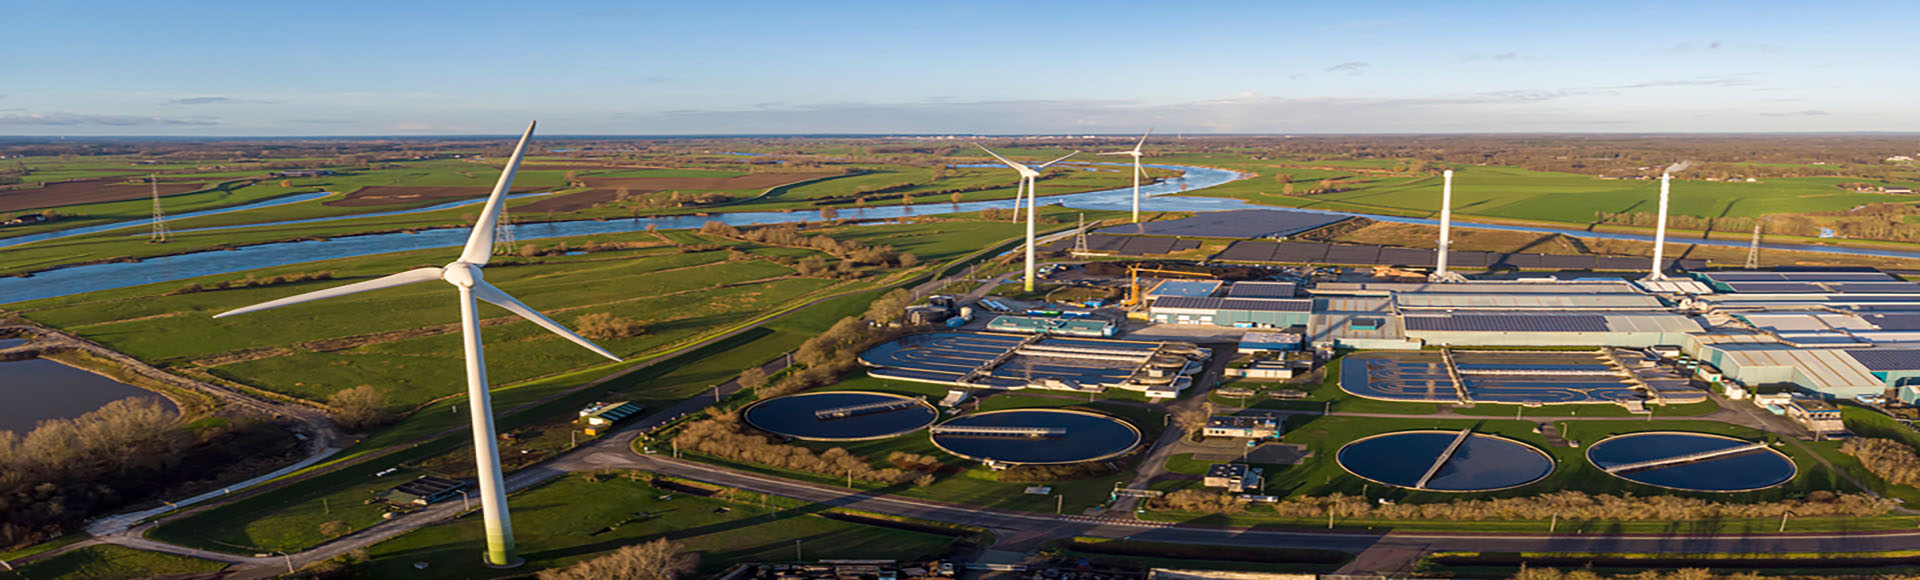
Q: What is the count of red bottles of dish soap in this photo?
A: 0